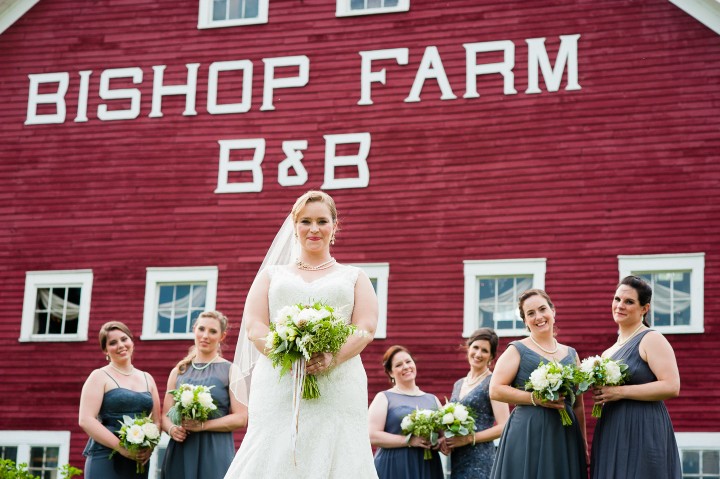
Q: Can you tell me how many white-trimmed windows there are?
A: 9